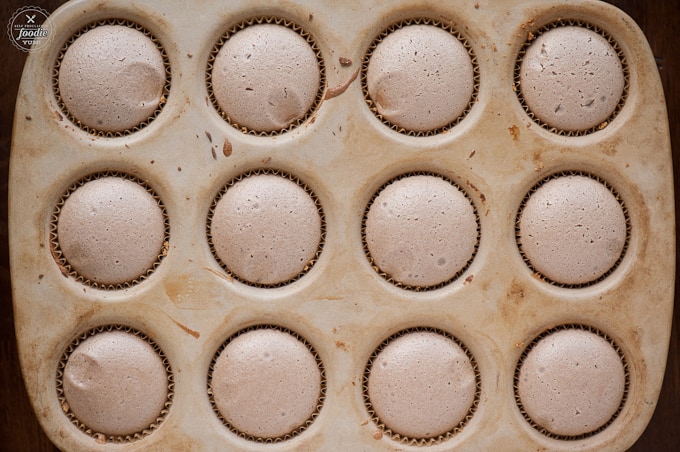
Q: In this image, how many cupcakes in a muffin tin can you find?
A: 12